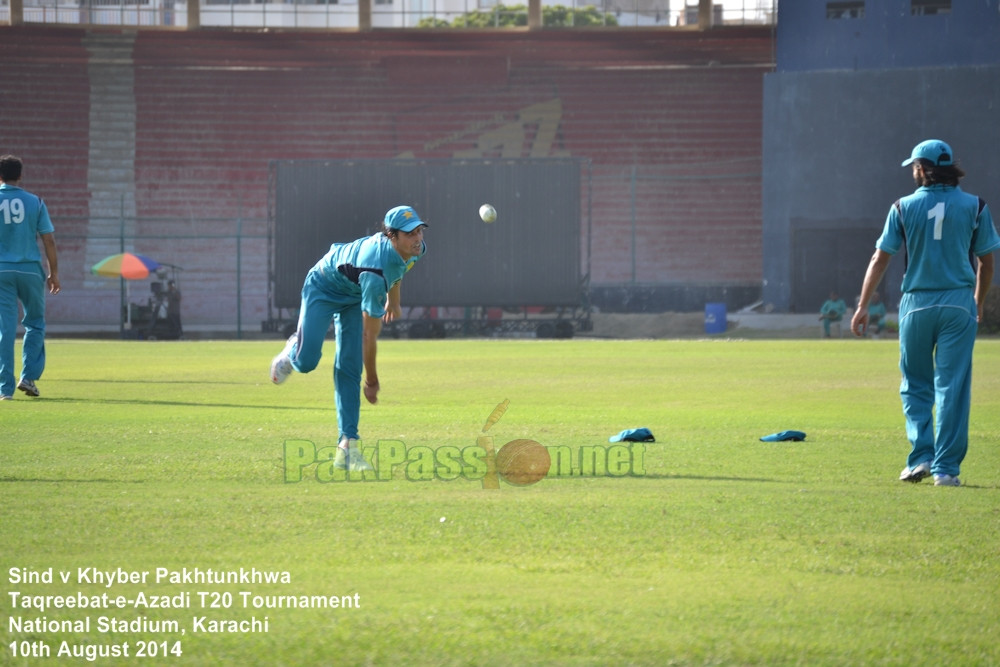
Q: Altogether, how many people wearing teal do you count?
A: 5